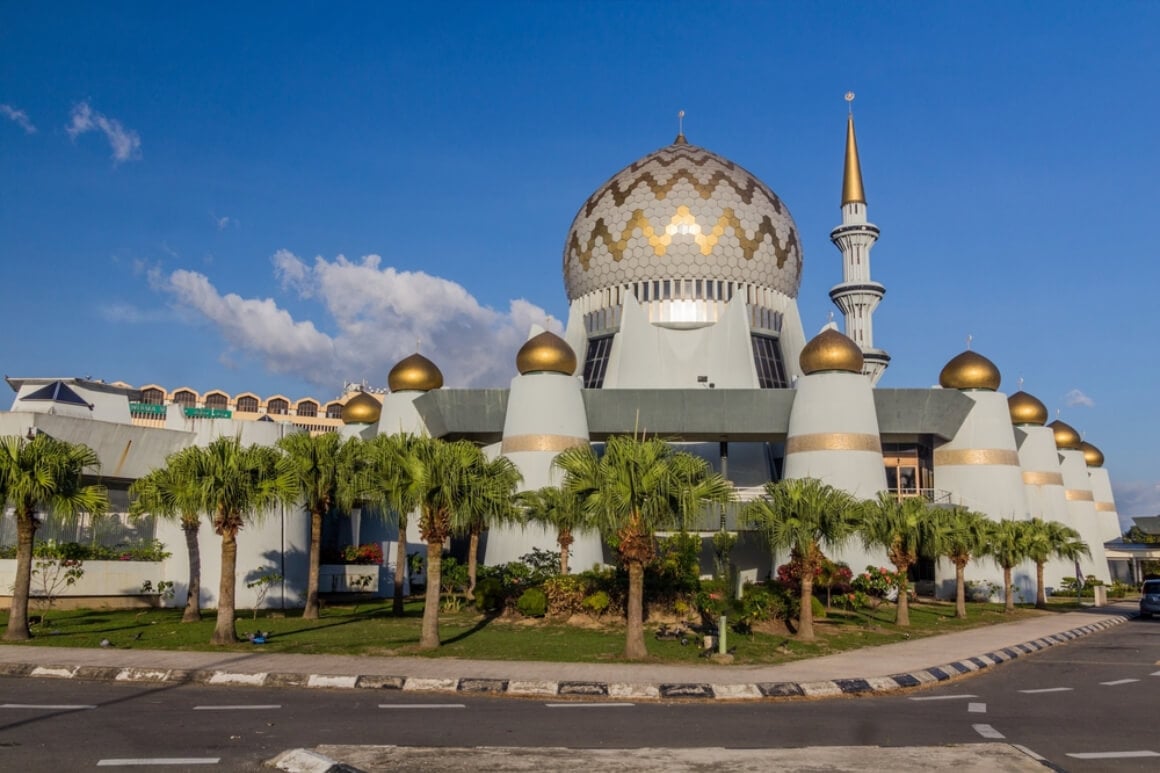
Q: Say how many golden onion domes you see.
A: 8